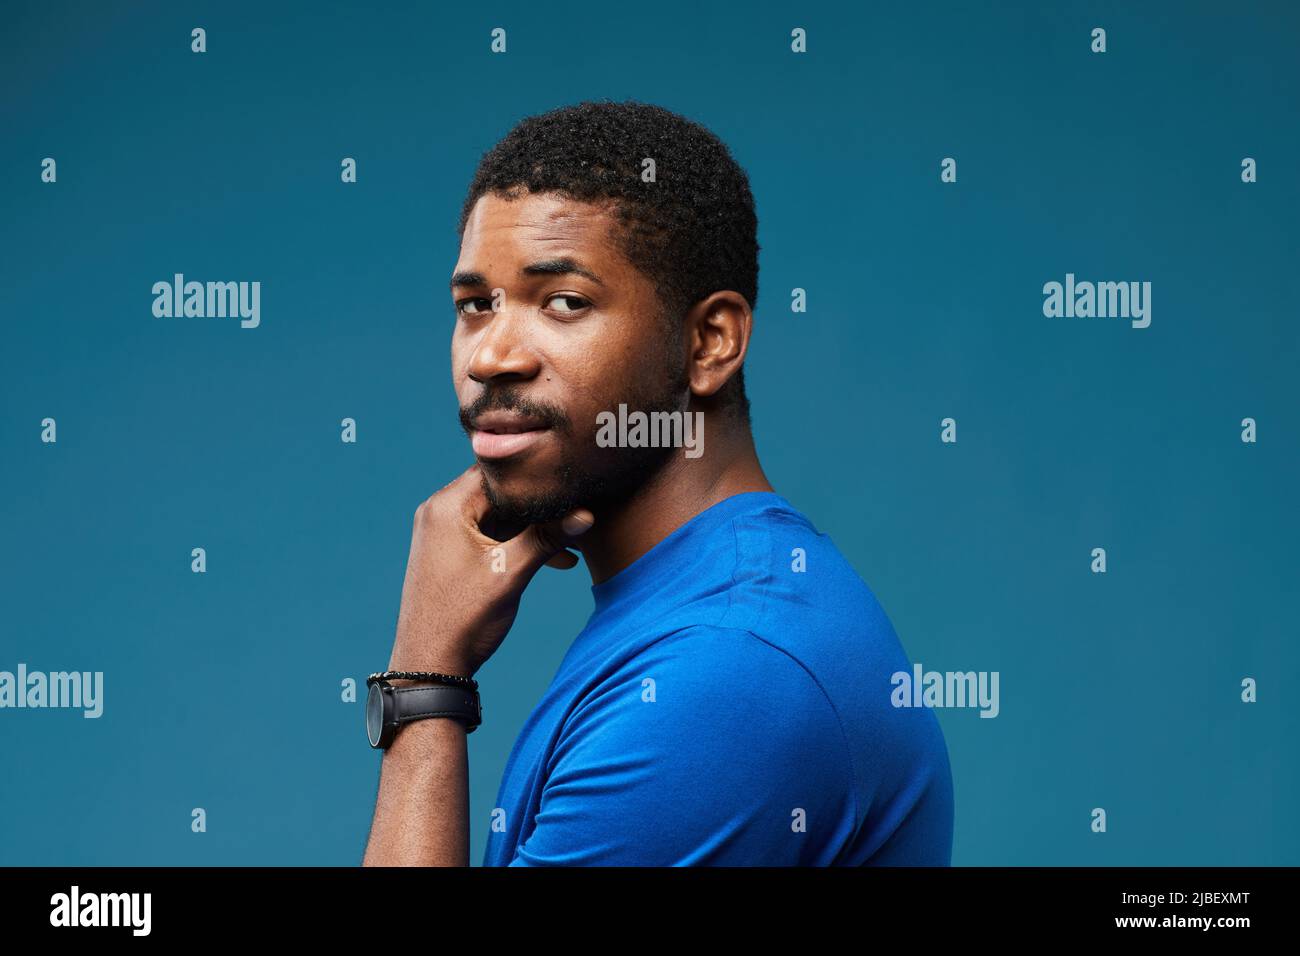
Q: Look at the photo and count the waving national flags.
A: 0